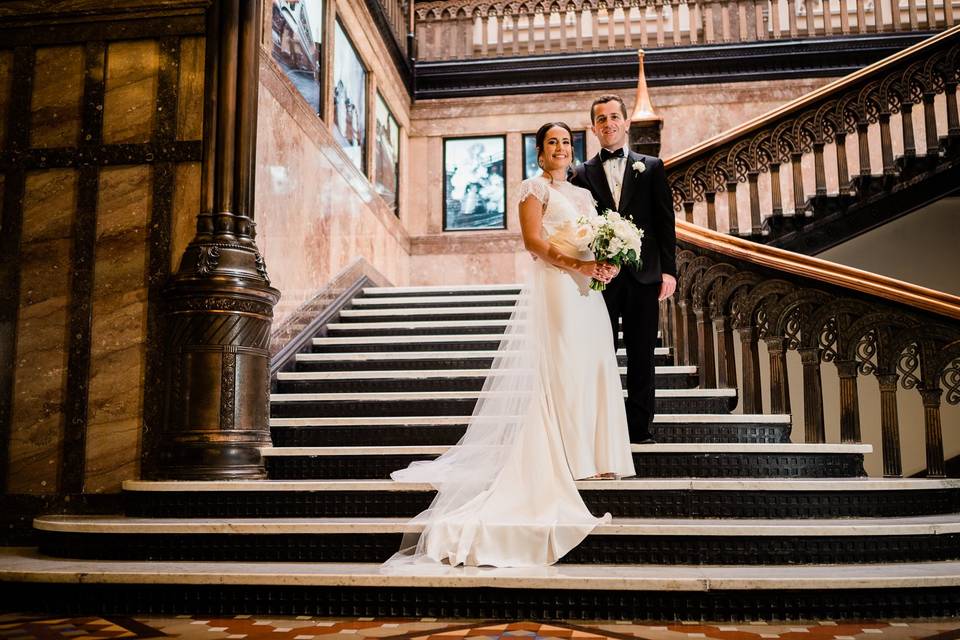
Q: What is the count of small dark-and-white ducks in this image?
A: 0